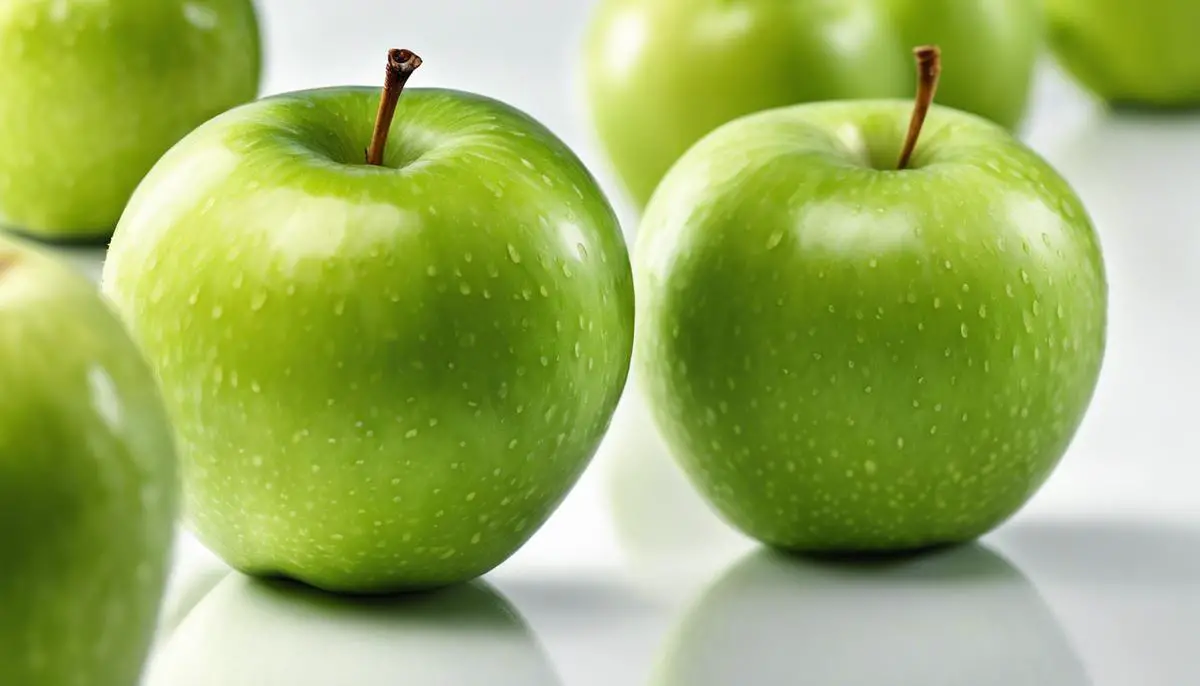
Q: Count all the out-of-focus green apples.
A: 5